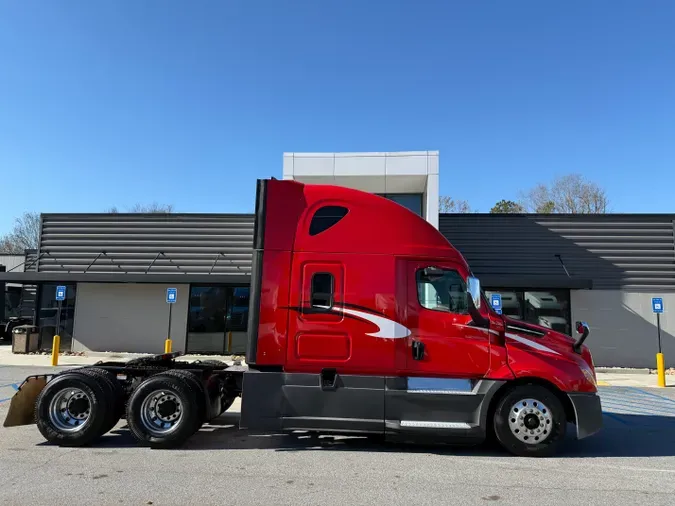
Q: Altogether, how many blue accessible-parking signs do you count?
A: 4